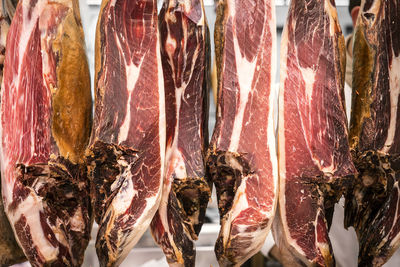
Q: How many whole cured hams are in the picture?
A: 6